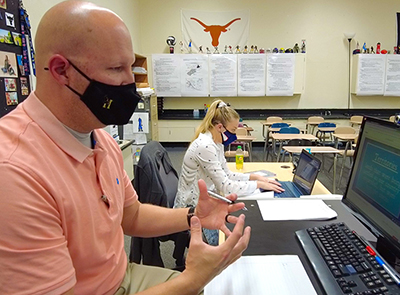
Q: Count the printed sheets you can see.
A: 7